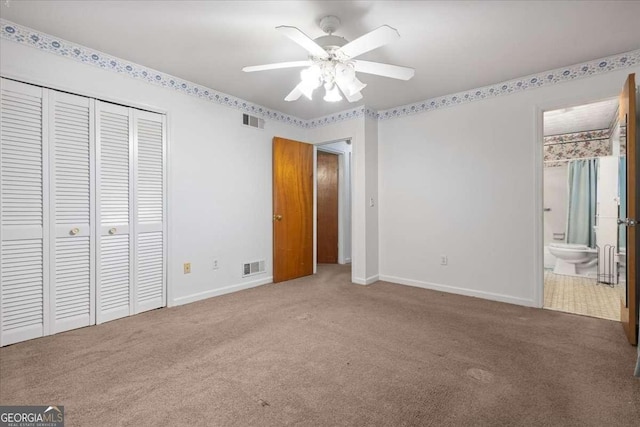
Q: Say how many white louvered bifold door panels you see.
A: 4